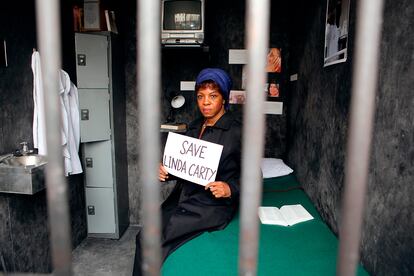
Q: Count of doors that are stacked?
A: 4